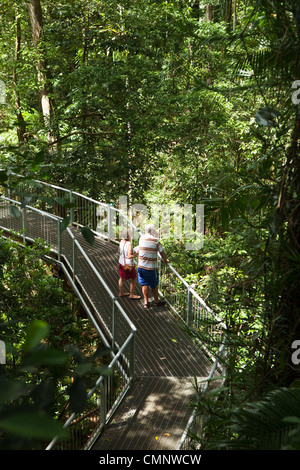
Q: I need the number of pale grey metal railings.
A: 2